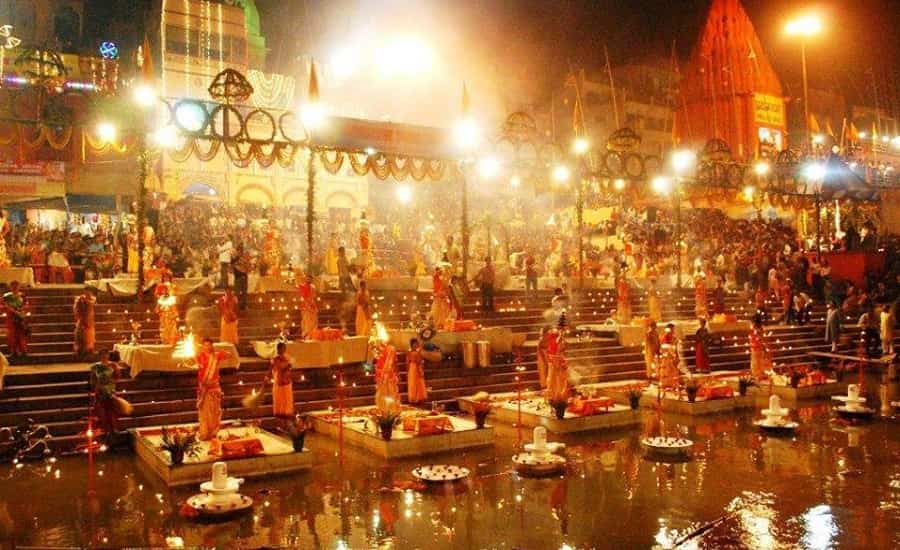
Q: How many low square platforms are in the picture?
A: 5